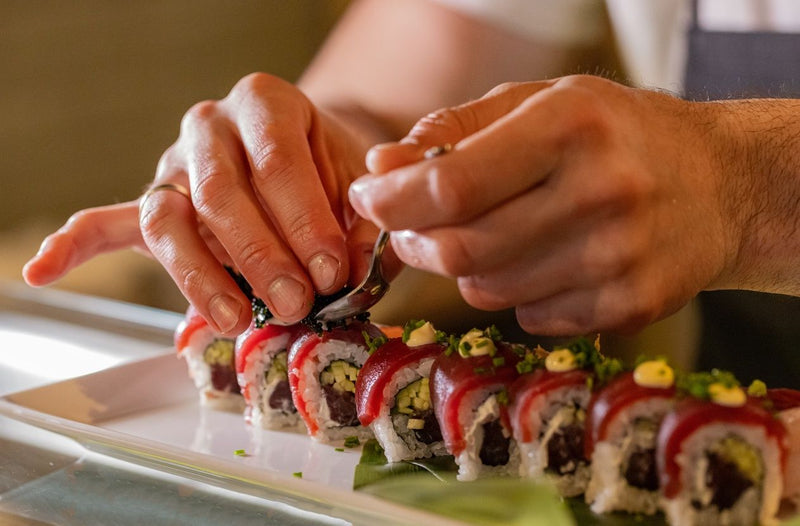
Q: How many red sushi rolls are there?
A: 8